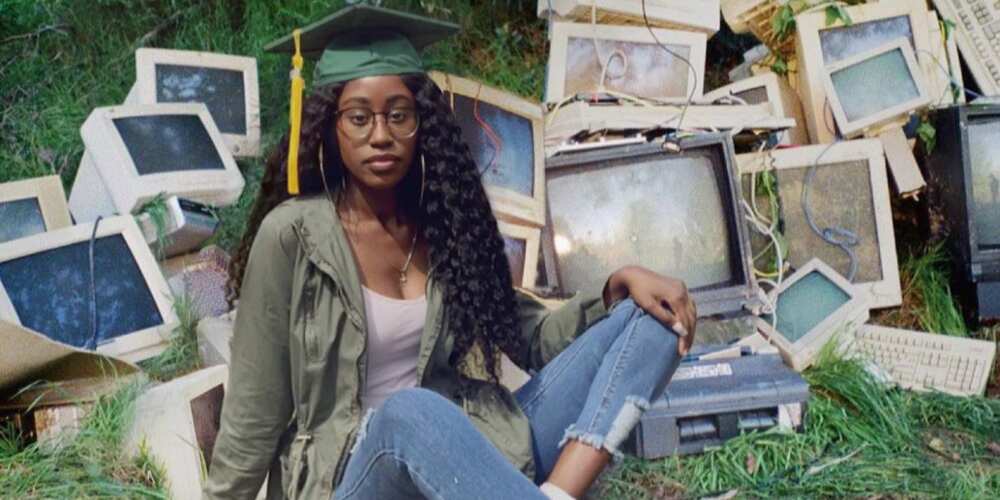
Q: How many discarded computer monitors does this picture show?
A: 15